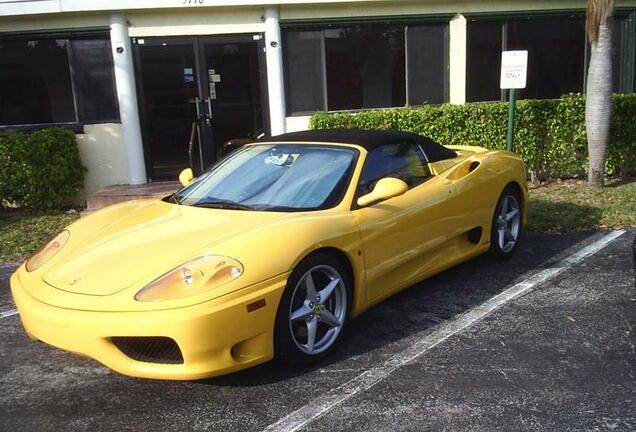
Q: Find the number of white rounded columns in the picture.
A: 2